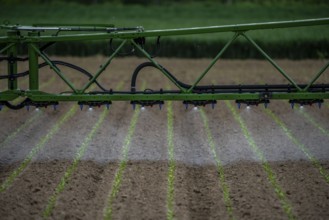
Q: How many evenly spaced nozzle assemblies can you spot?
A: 6